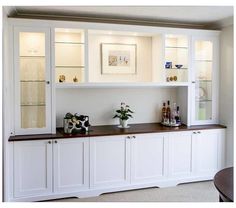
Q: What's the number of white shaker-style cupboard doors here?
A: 6